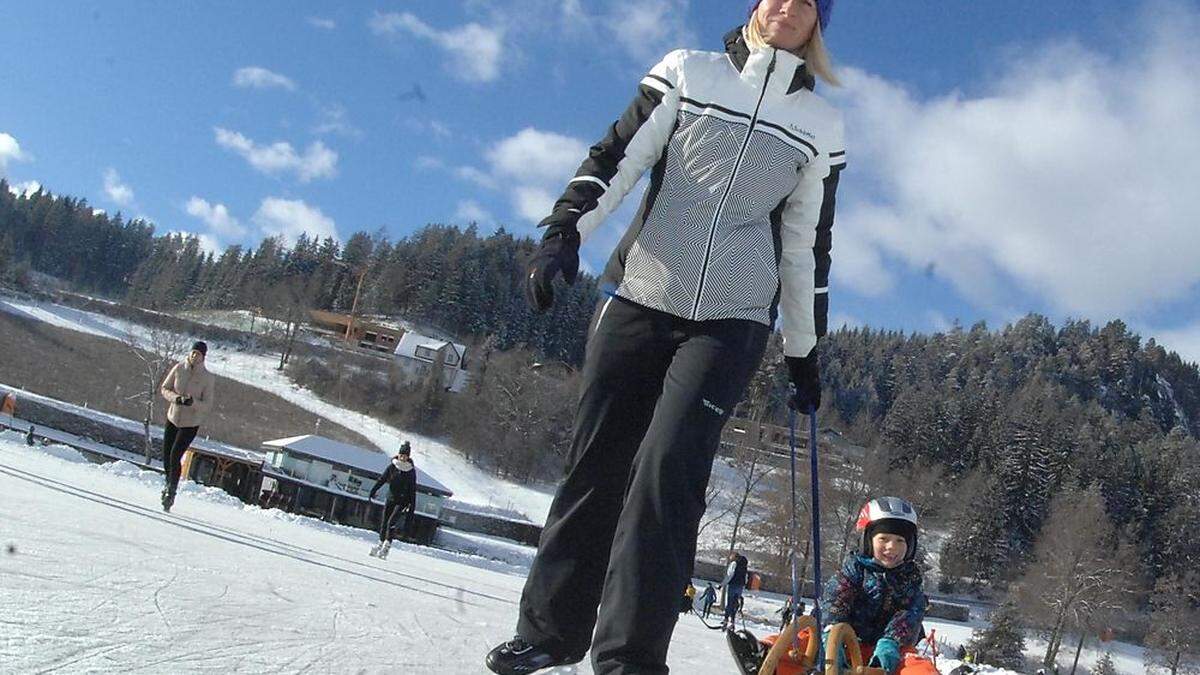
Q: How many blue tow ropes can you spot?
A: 2